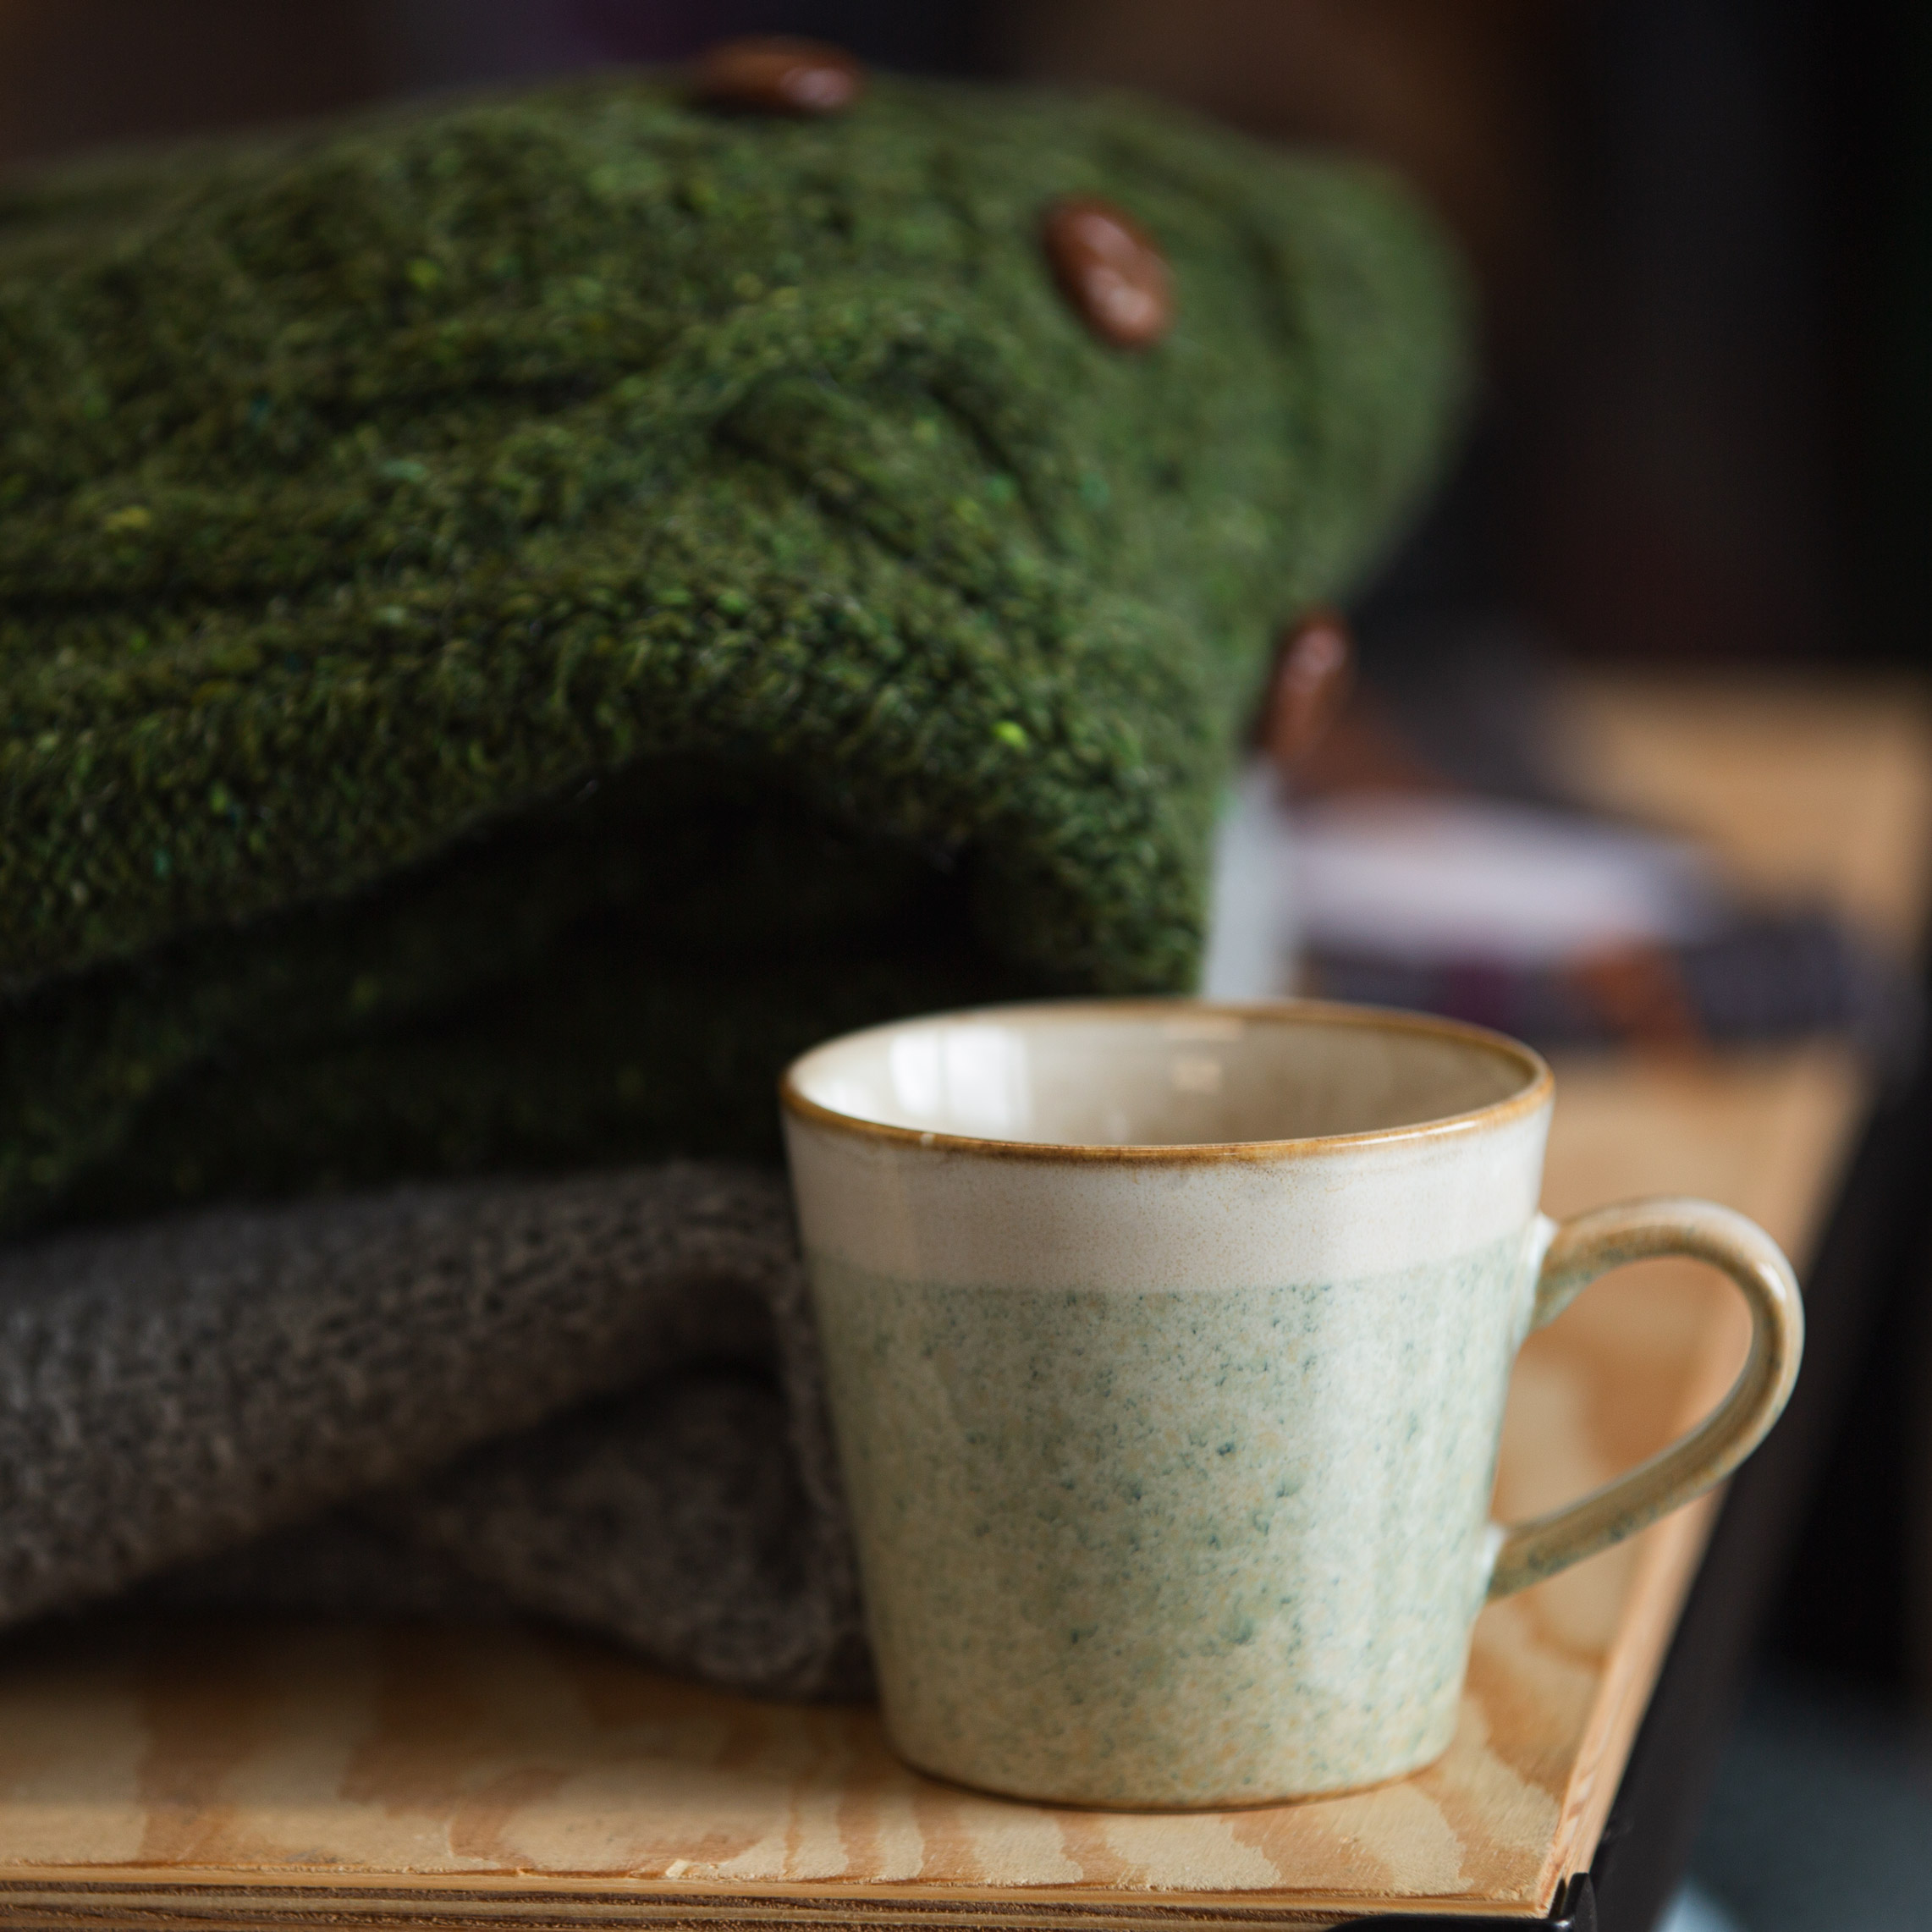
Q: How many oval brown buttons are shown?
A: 3